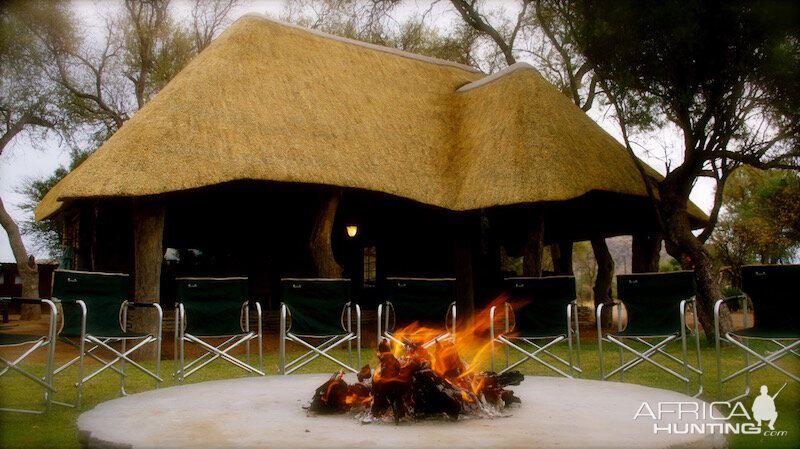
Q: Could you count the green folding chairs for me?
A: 8